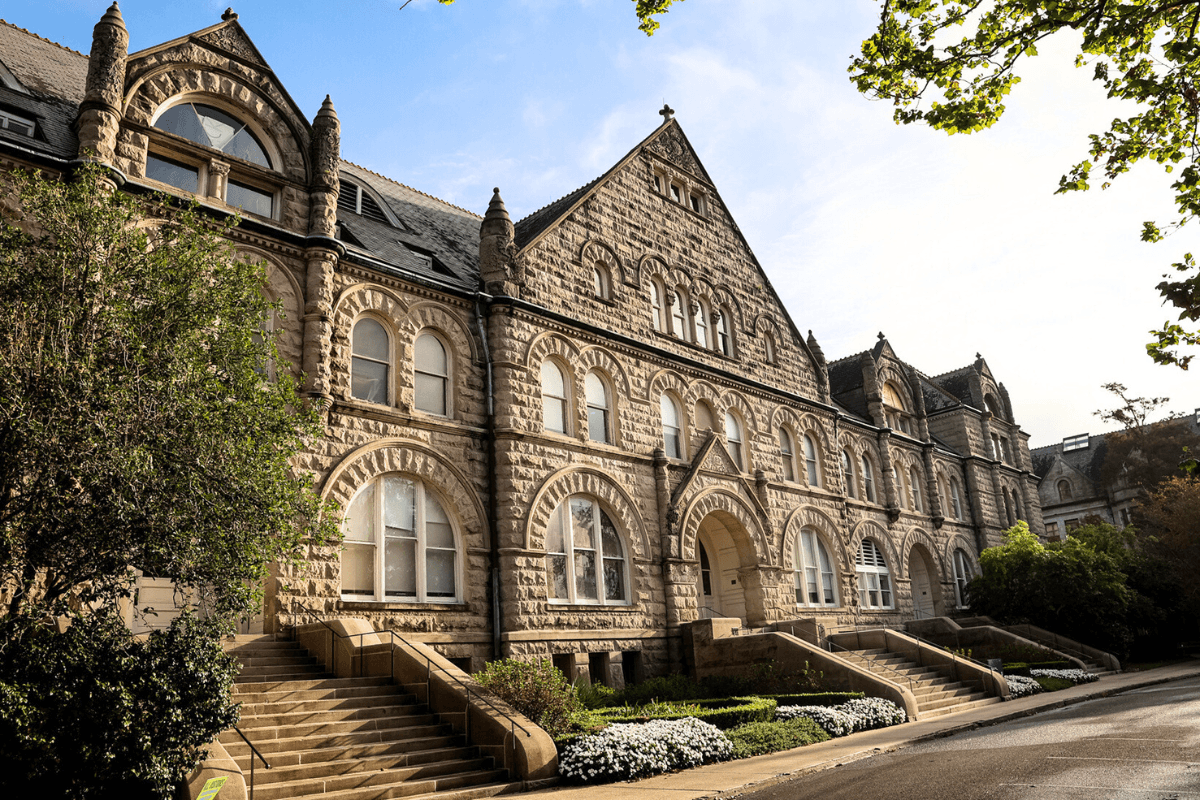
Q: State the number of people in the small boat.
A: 0